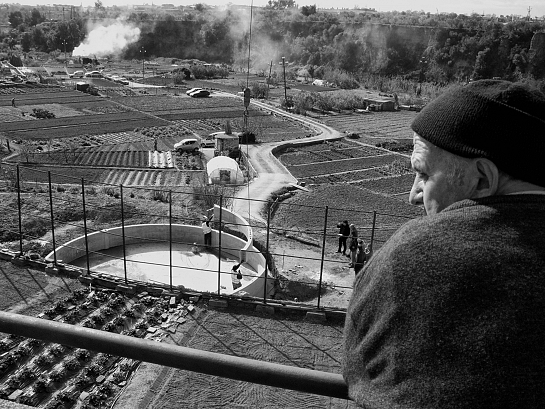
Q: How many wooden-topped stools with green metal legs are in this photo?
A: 0